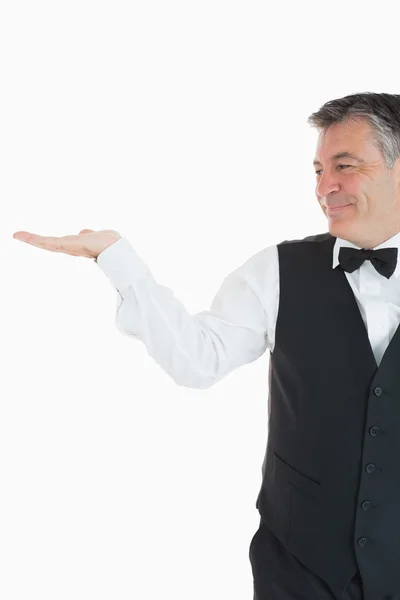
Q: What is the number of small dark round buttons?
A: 5